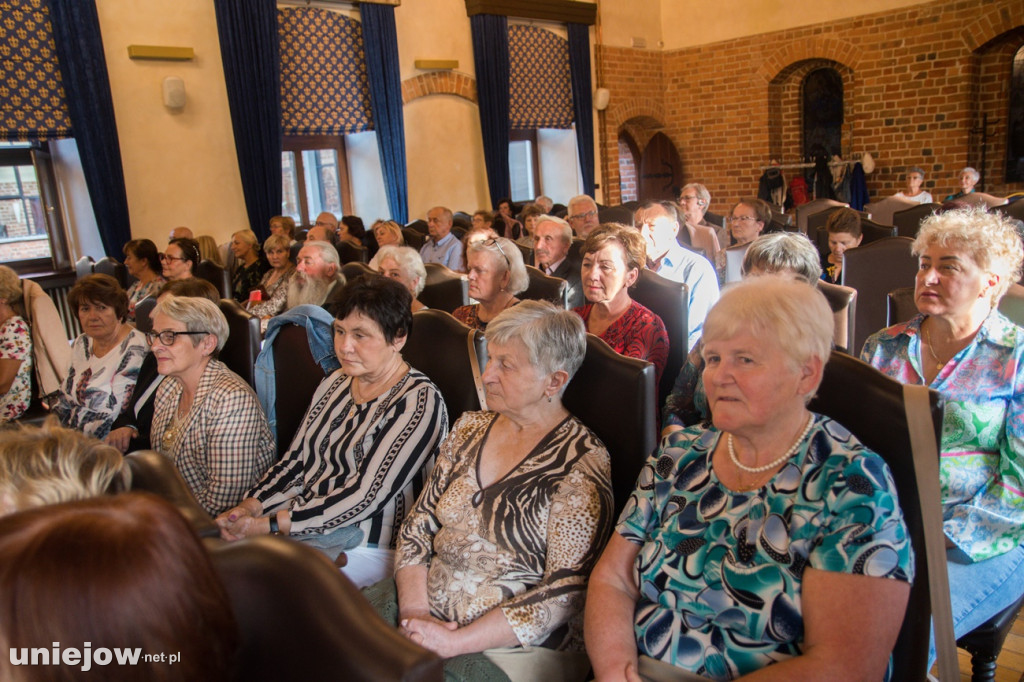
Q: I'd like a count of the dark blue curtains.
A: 5